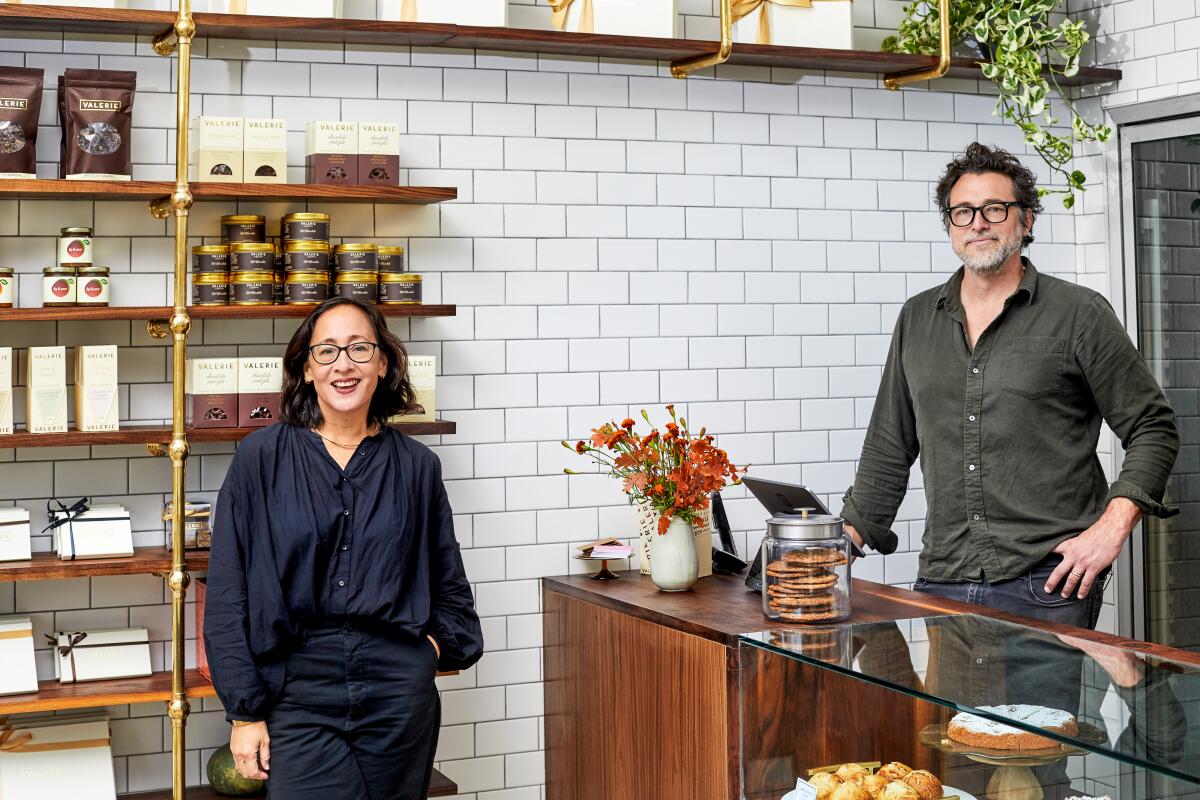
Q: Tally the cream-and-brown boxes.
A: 4